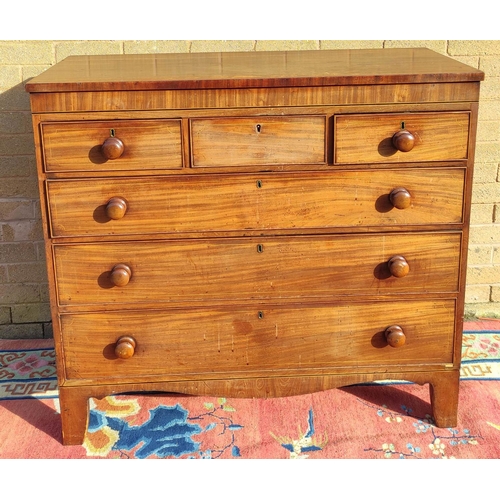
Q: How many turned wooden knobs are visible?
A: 8